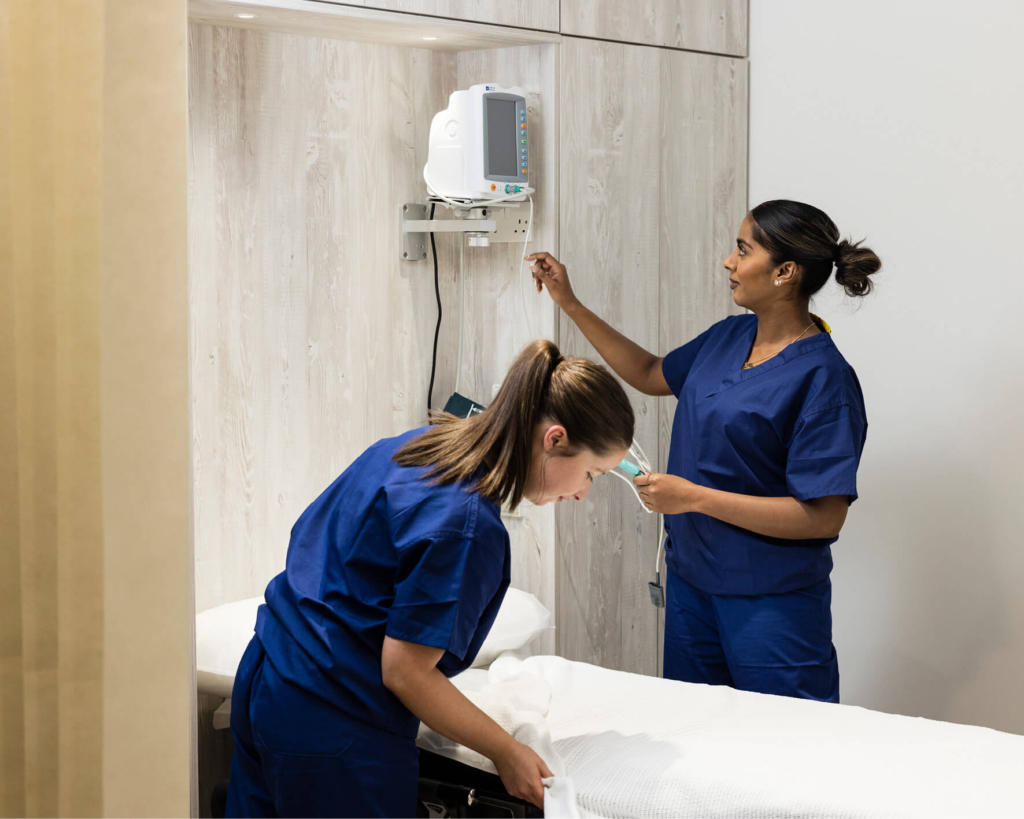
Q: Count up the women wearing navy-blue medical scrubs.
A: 2